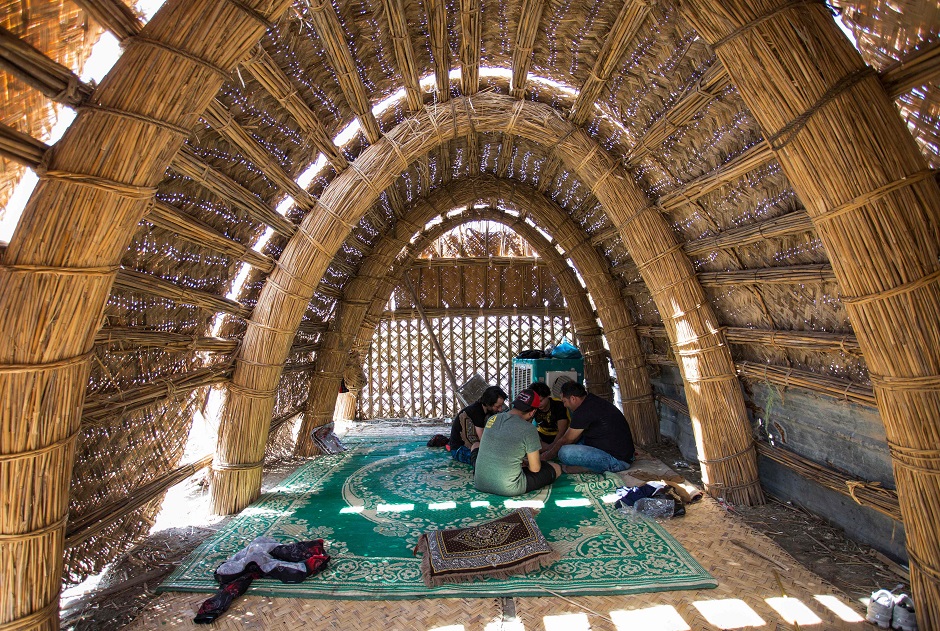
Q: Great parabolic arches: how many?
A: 4